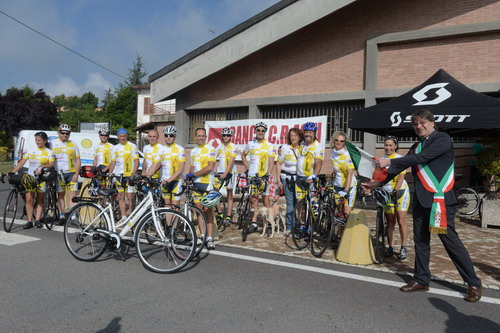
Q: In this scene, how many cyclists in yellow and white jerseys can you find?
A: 13